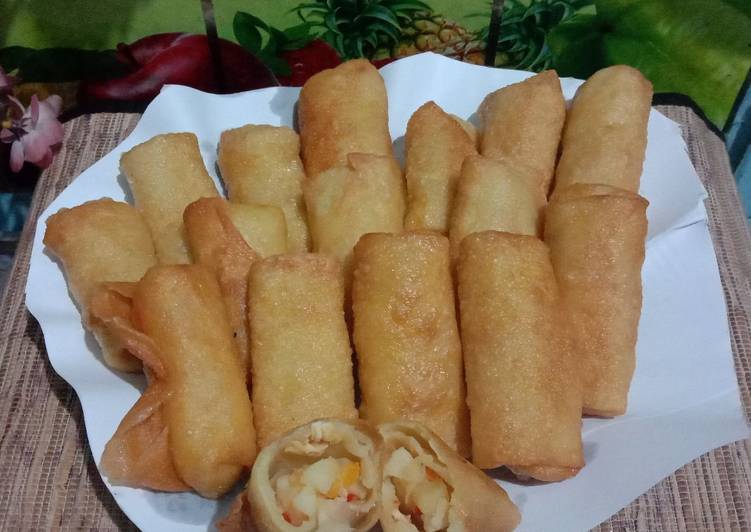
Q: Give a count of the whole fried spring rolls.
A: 15